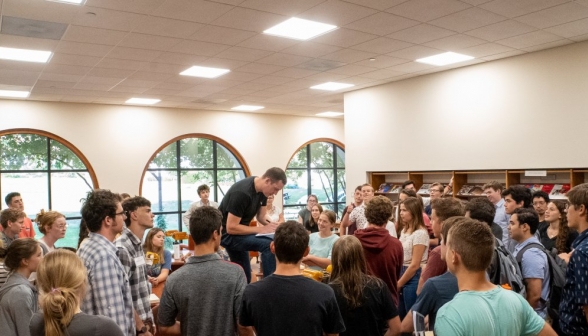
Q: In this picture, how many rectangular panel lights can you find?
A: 10